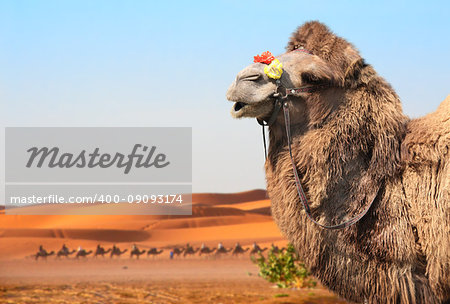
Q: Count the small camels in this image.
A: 14